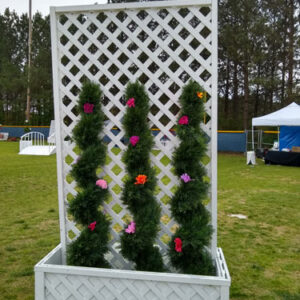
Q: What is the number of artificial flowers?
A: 11